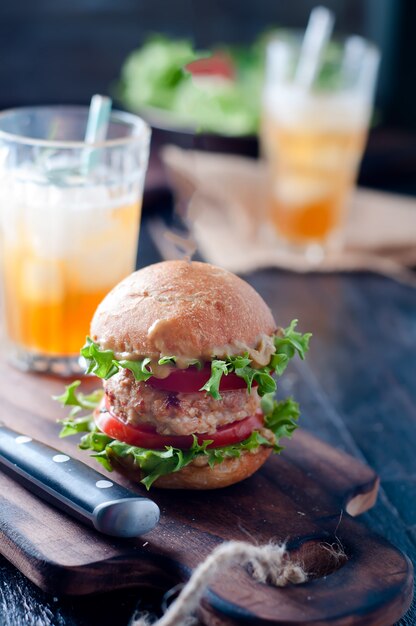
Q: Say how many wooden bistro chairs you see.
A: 0